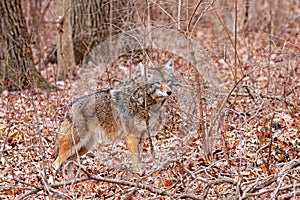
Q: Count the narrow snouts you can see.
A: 1